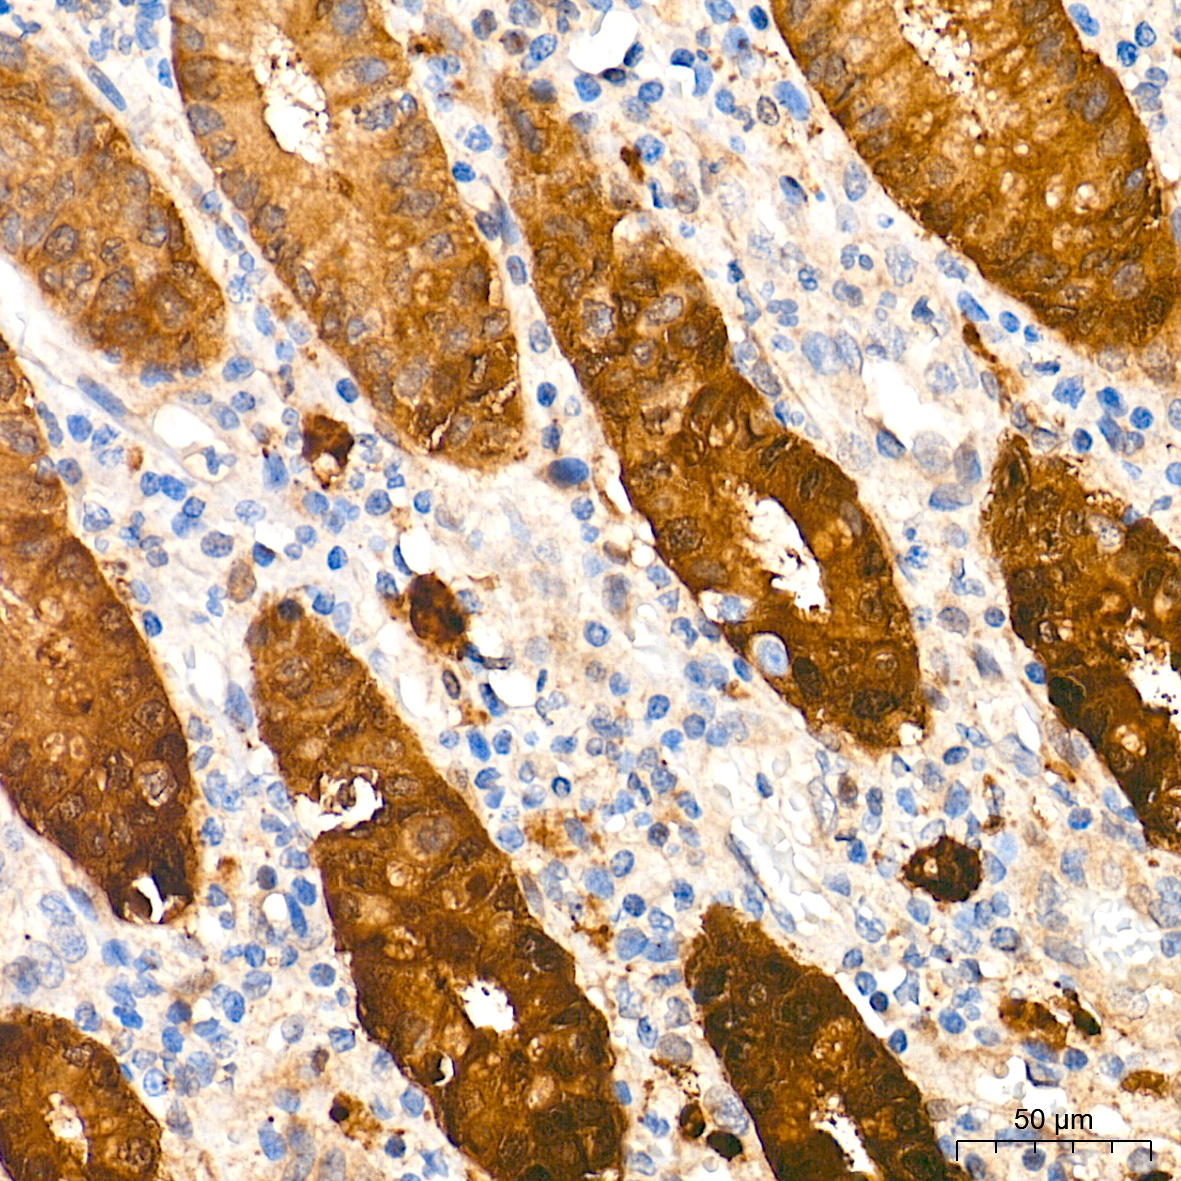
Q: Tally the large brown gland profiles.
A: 9